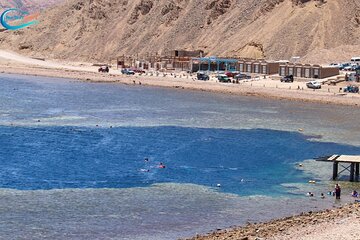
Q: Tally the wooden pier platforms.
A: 1